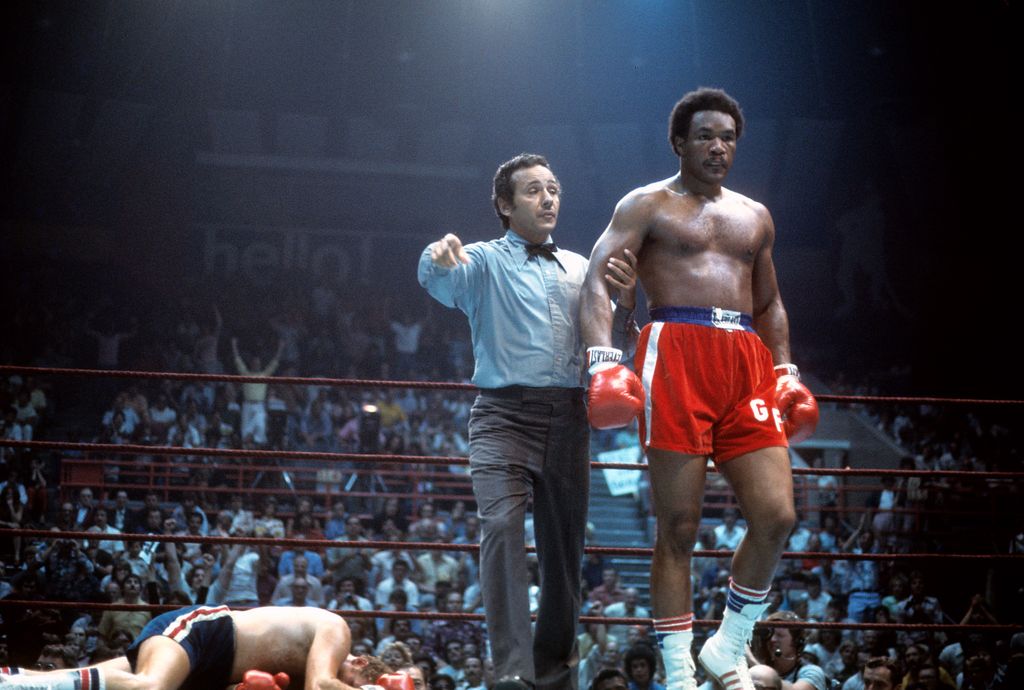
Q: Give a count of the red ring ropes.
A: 4